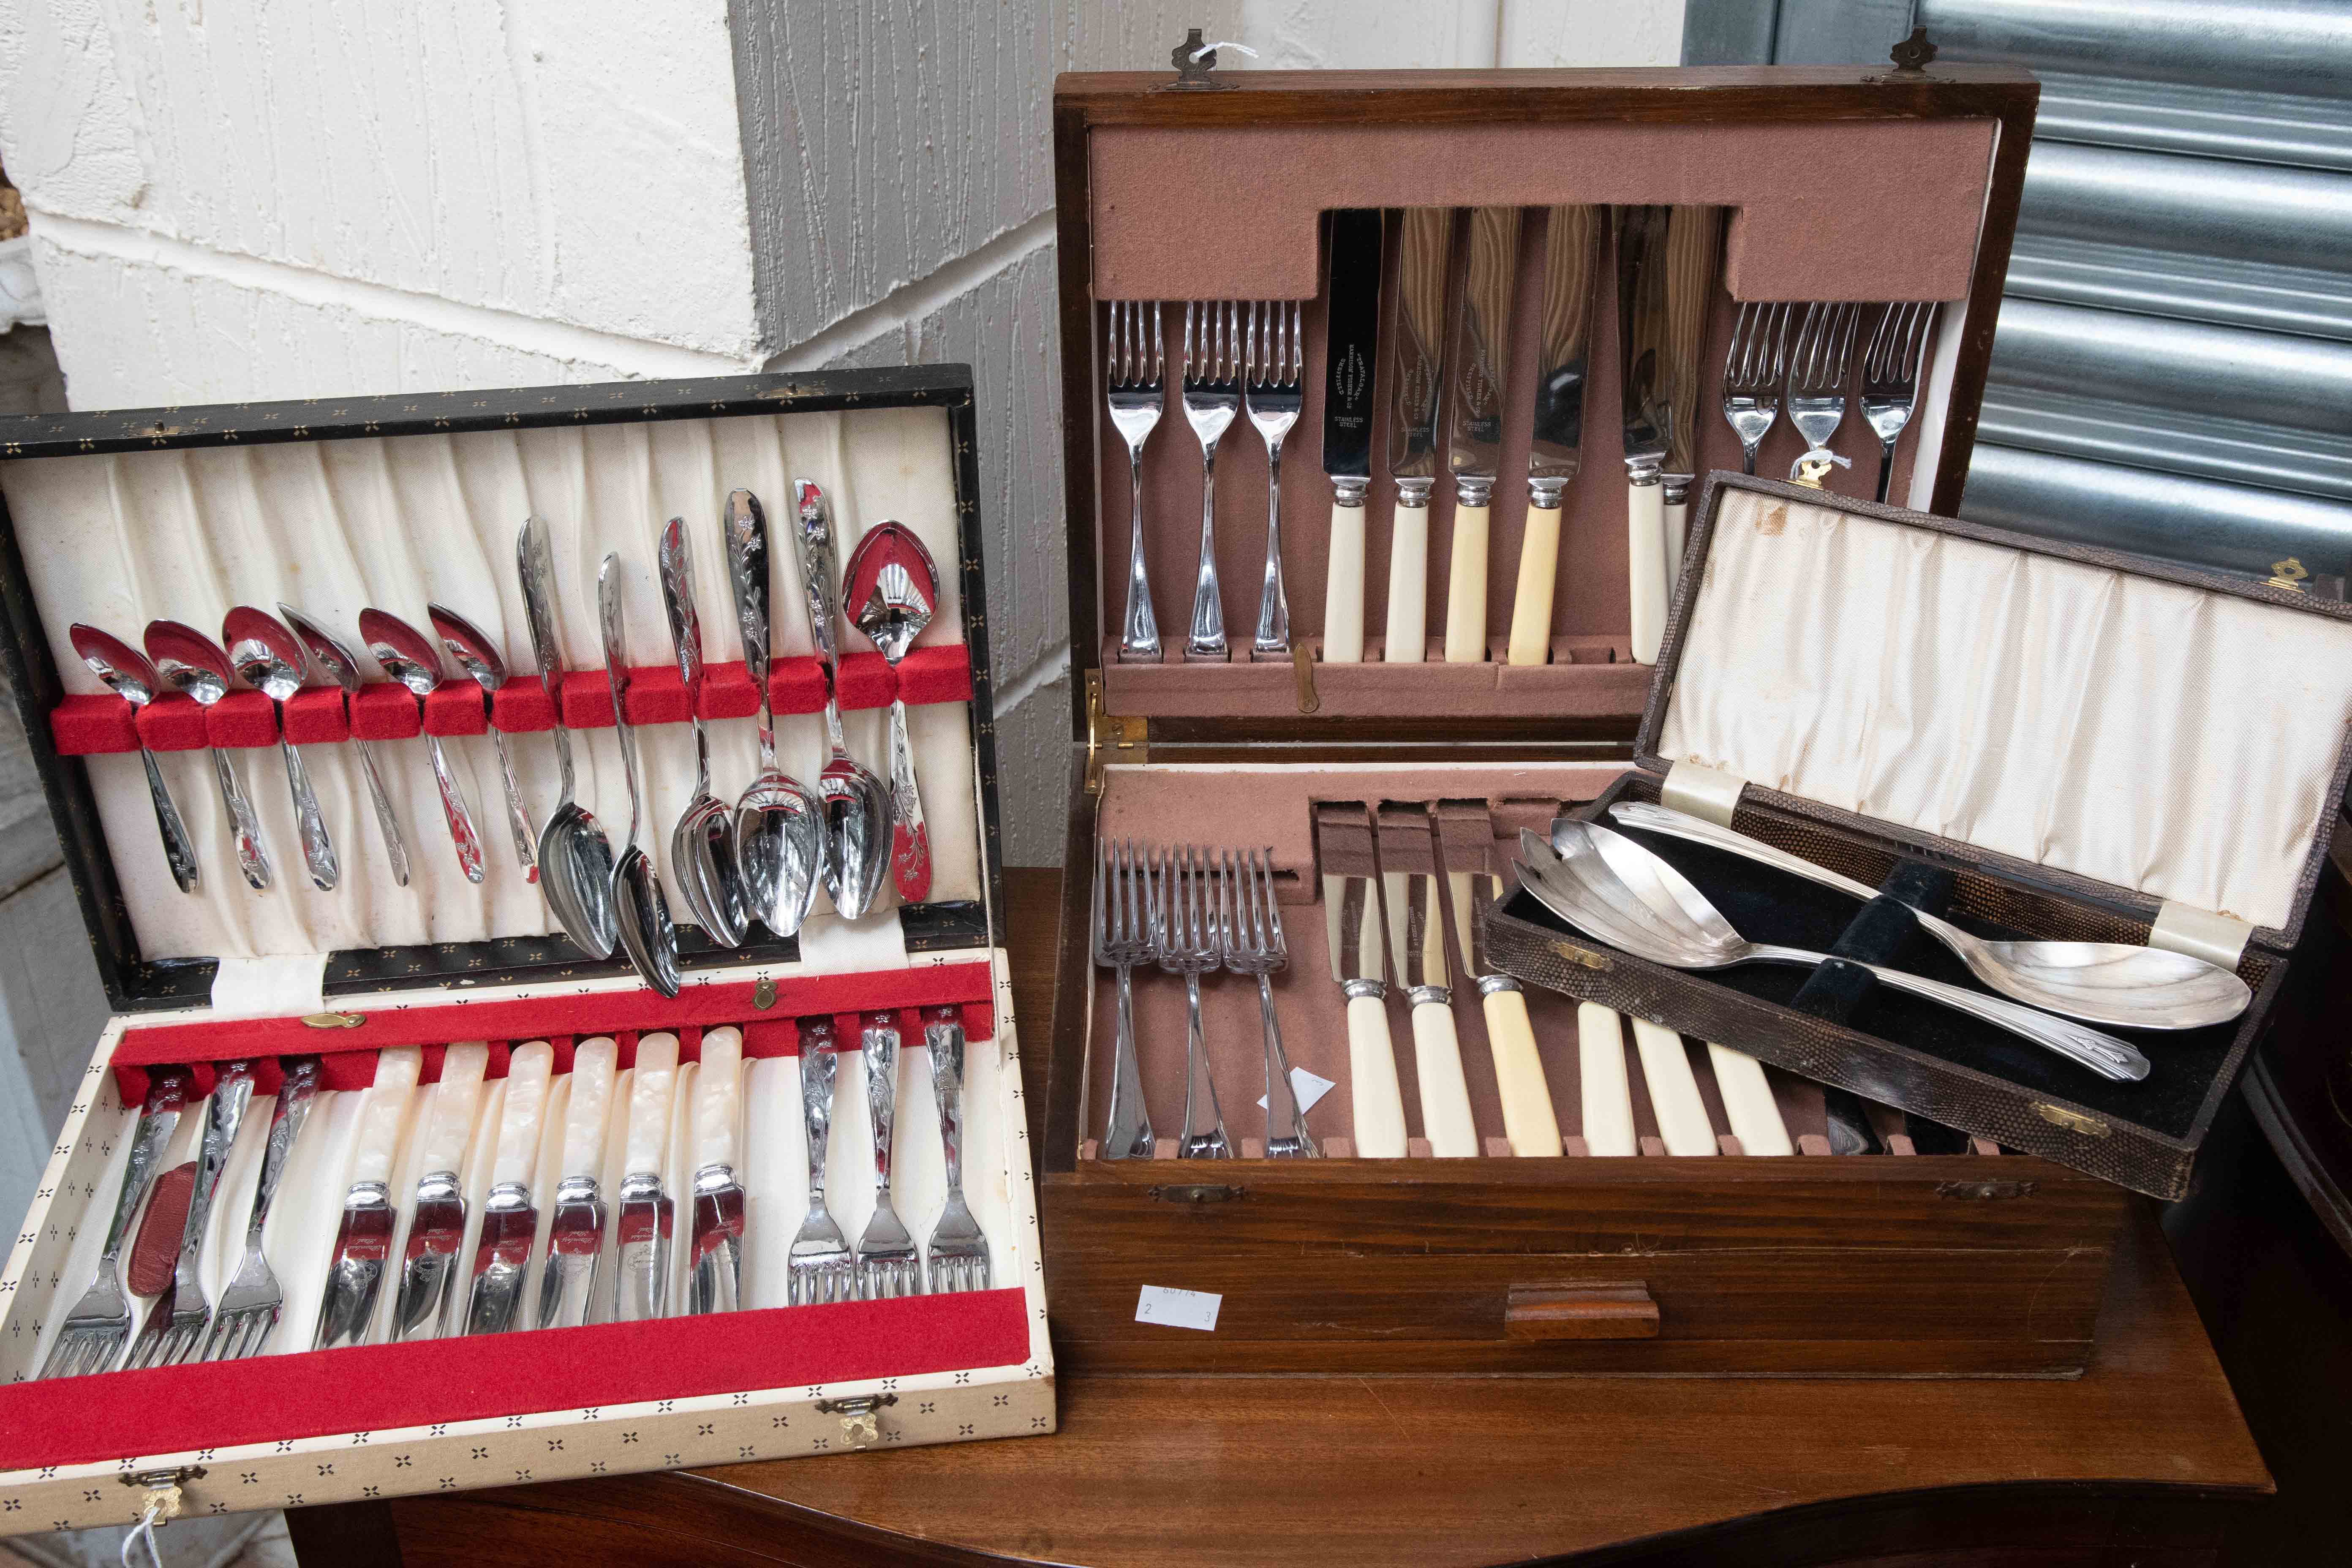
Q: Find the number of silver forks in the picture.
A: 15